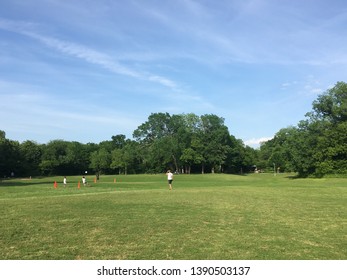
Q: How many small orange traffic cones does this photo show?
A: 4